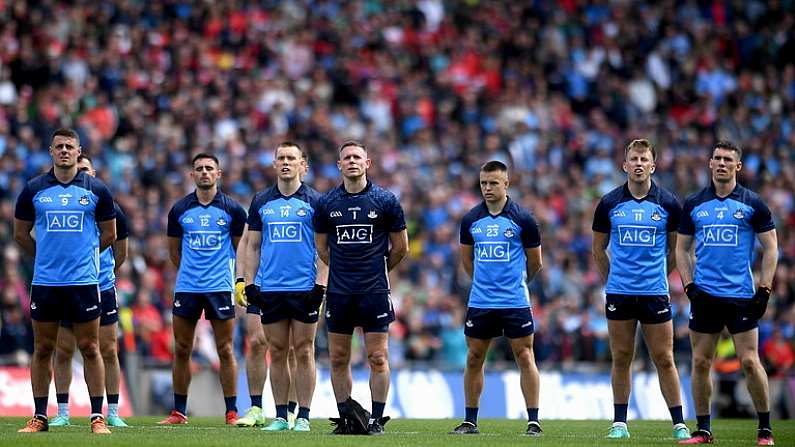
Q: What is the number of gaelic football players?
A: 9